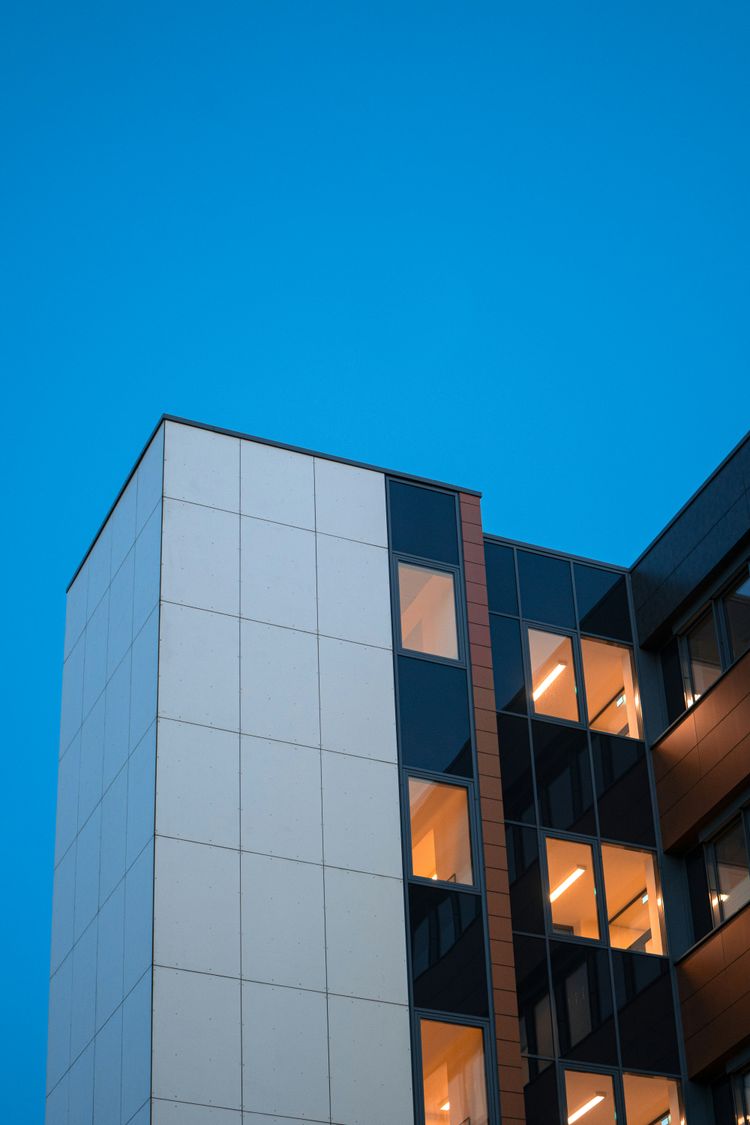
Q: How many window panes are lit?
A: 9